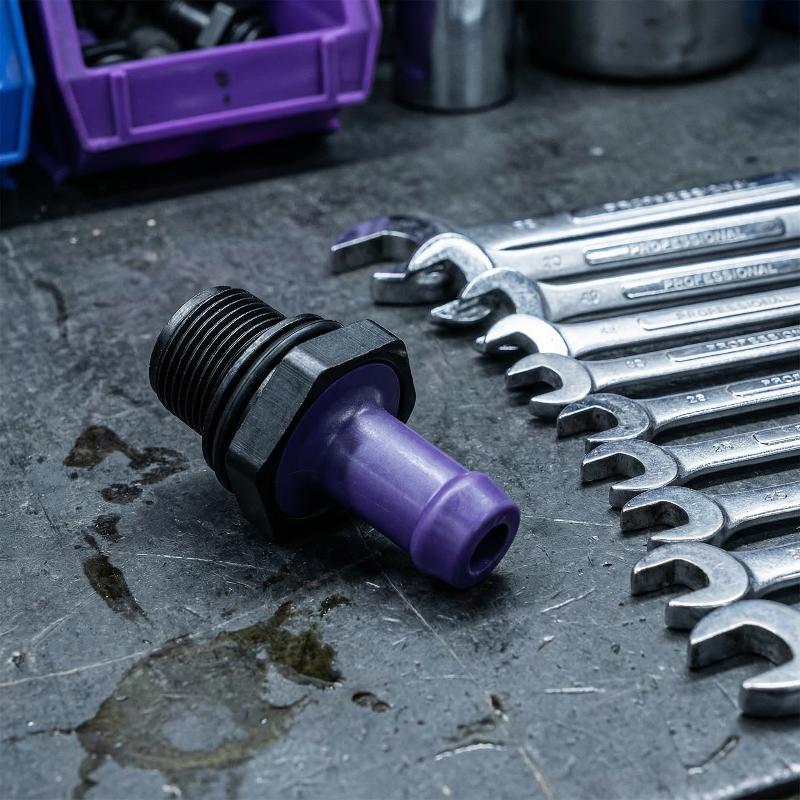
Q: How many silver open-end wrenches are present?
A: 10